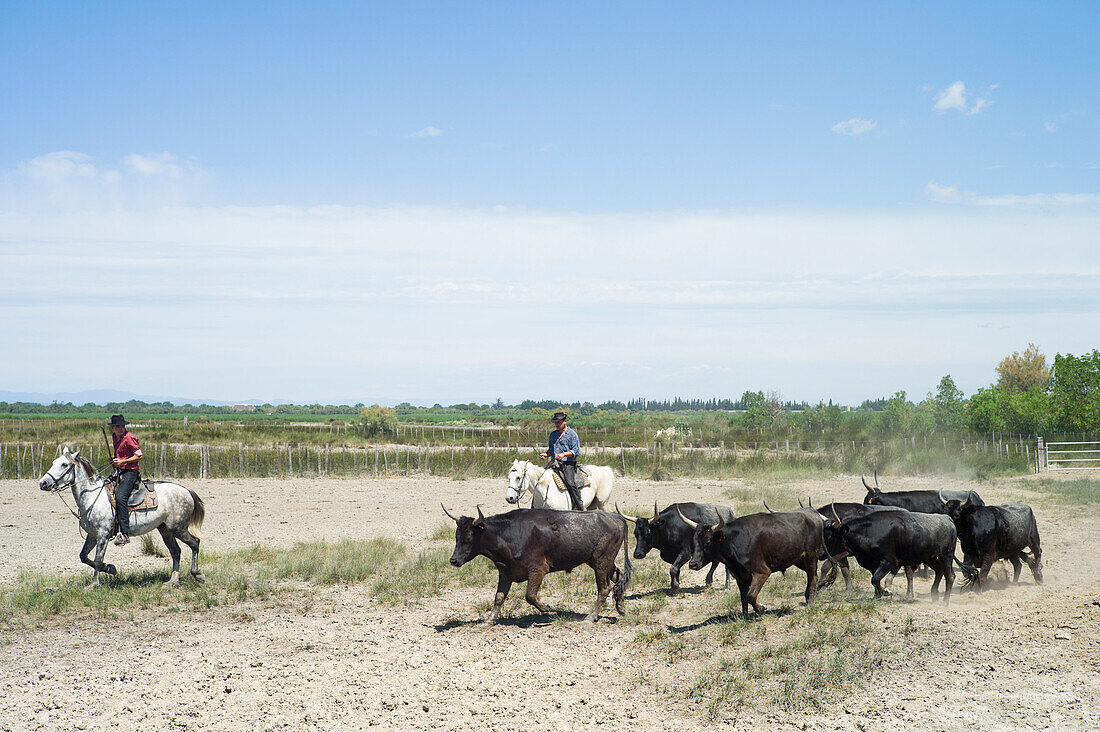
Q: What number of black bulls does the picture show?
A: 7